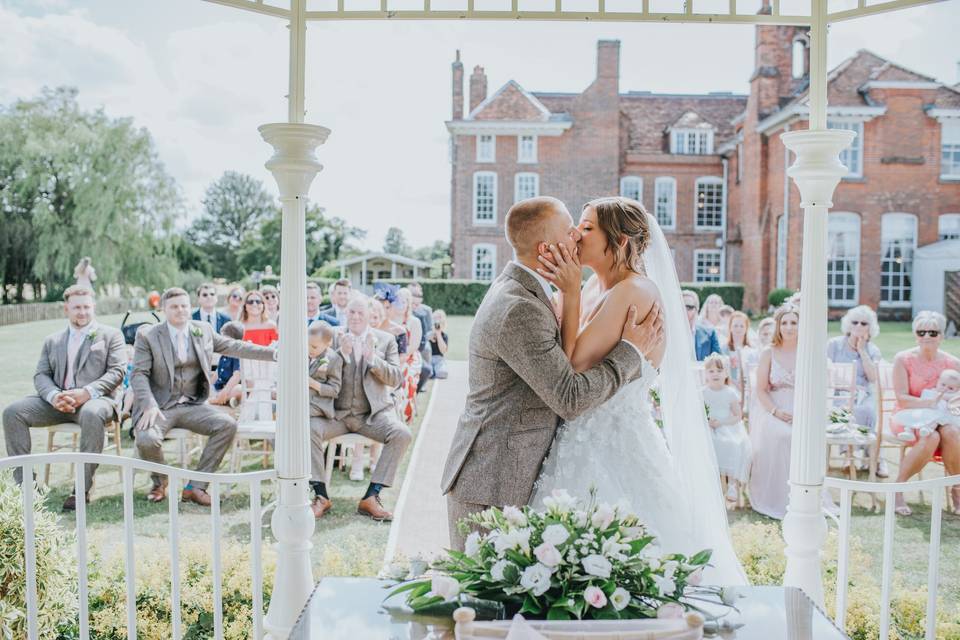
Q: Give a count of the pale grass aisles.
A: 1